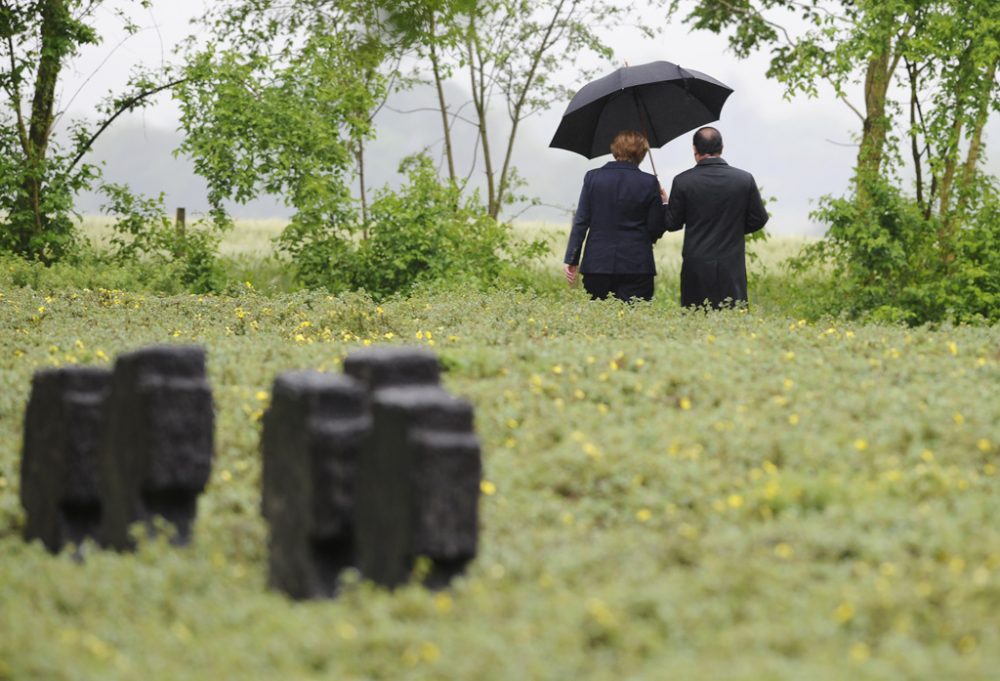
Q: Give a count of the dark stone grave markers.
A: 5